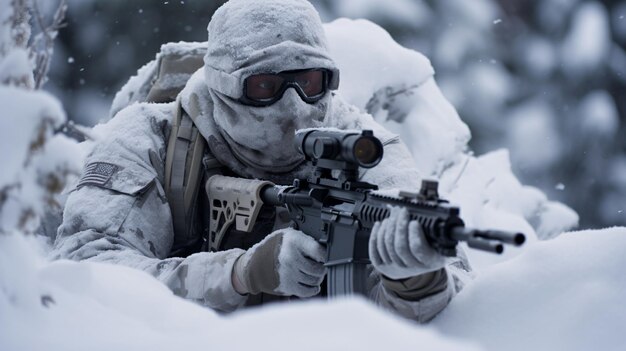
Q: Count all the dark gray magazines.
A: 1